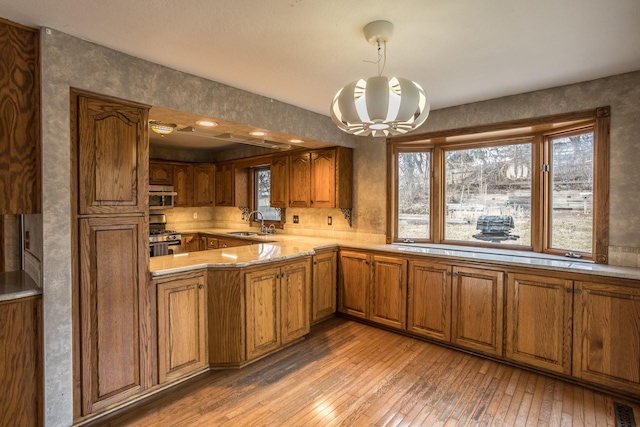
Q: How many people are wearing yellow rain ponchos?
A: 0